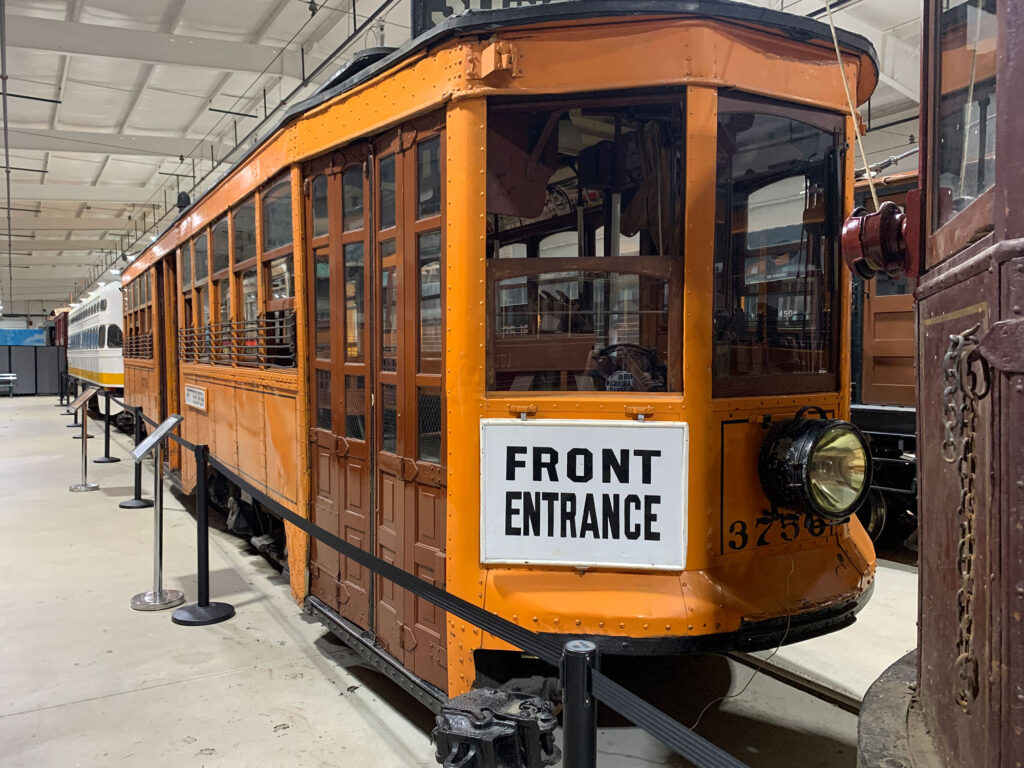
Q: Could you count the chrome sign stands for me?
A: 2